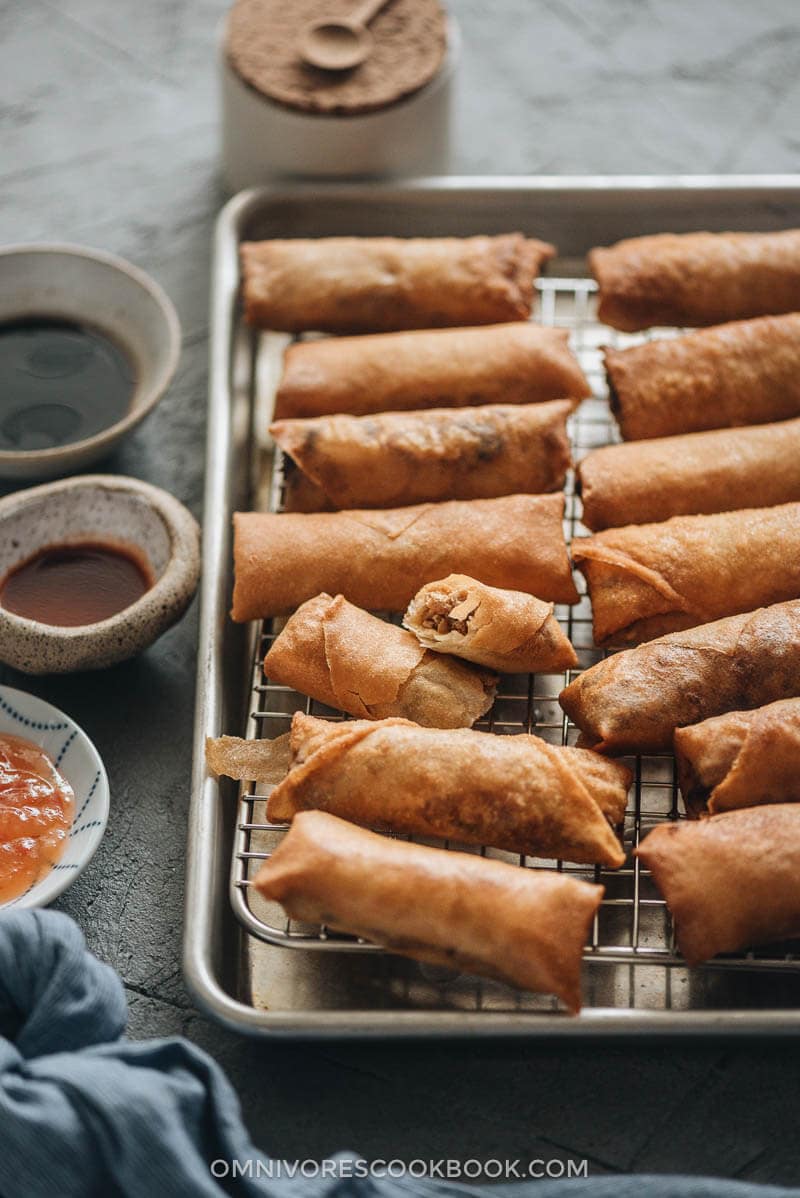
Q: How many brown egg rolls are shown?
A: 14